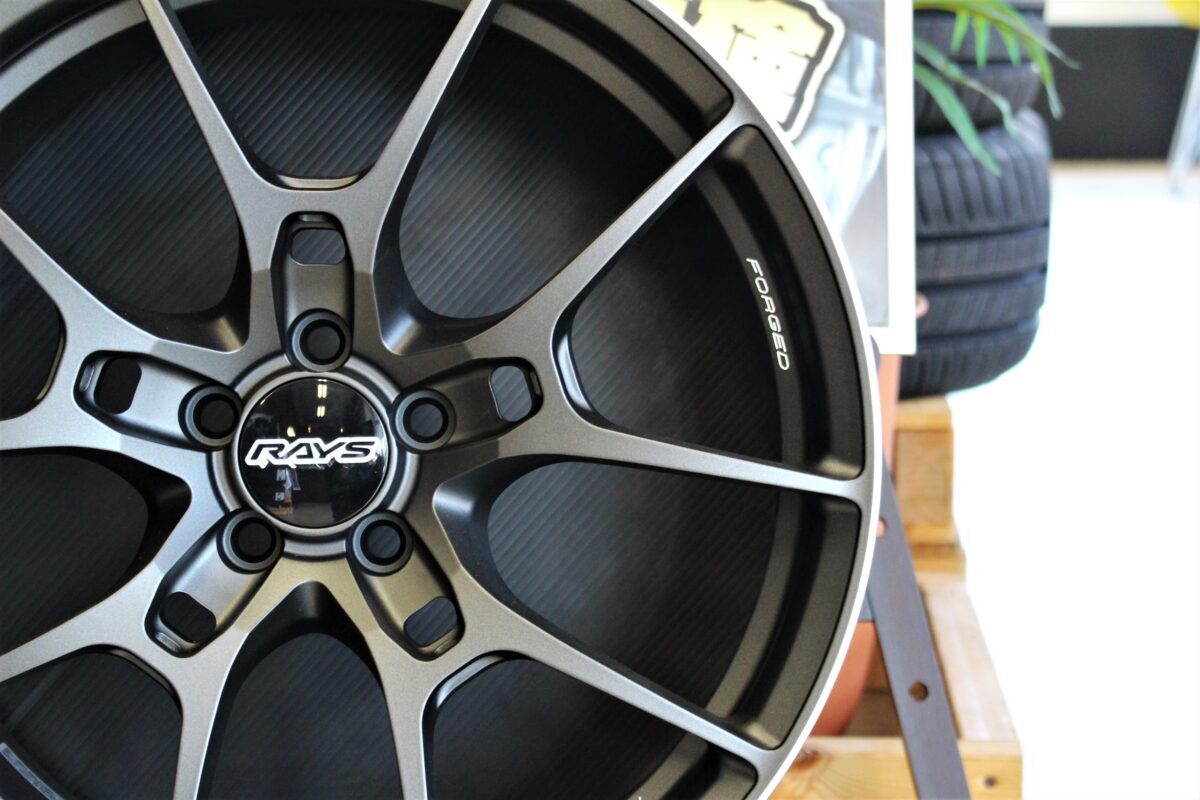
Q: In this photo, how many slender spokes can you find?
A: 10